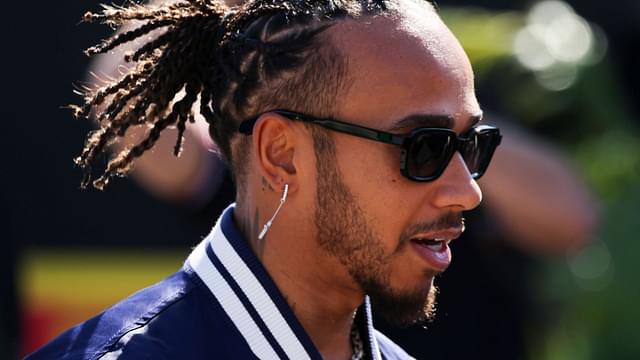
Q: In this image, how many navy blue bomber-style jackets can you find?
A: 1